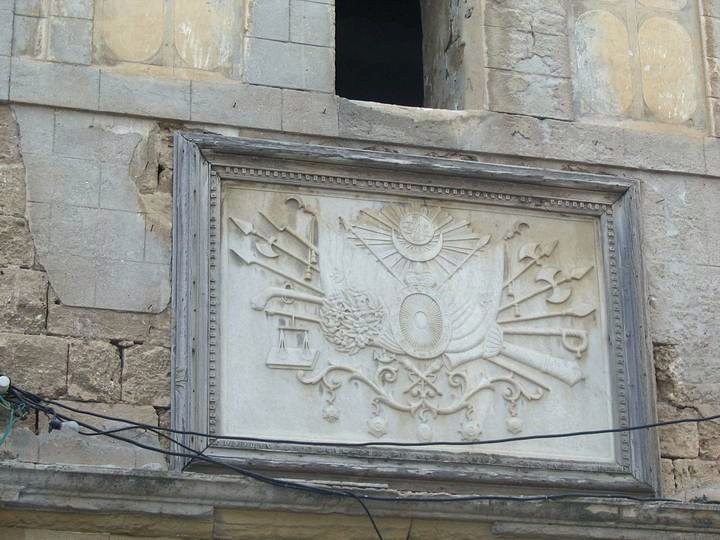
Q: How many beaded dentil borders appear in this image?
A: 1